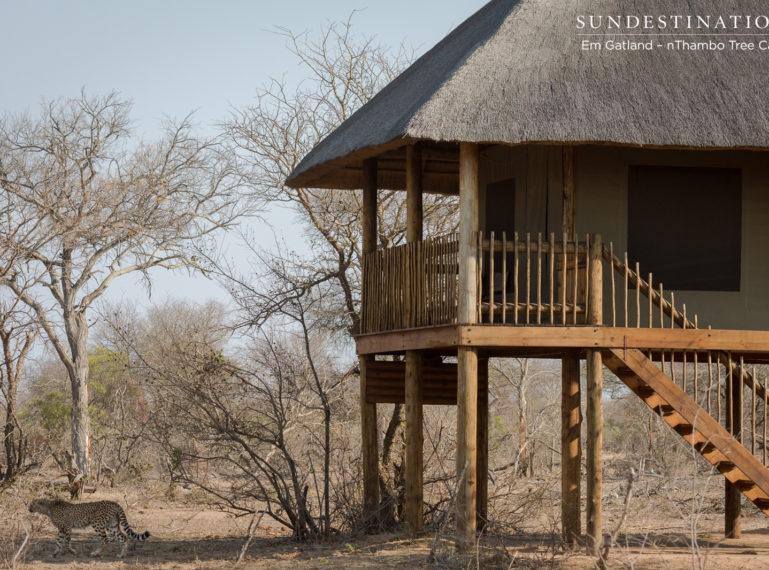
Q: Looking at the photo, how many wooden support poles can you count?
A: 7